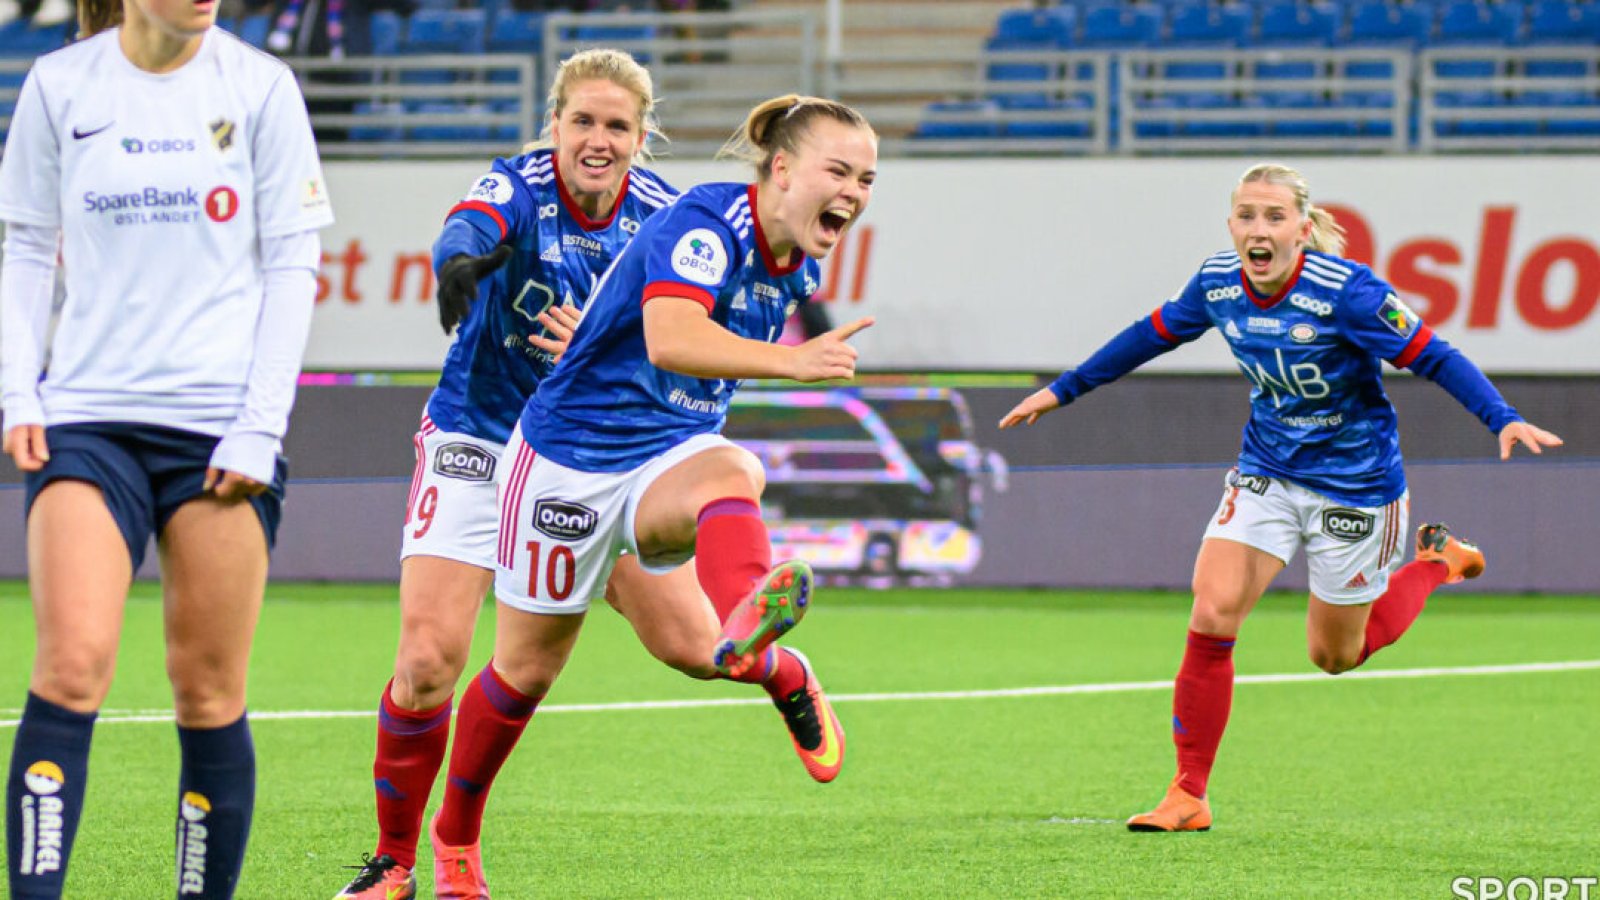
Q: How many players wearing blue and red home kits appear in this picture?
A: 3